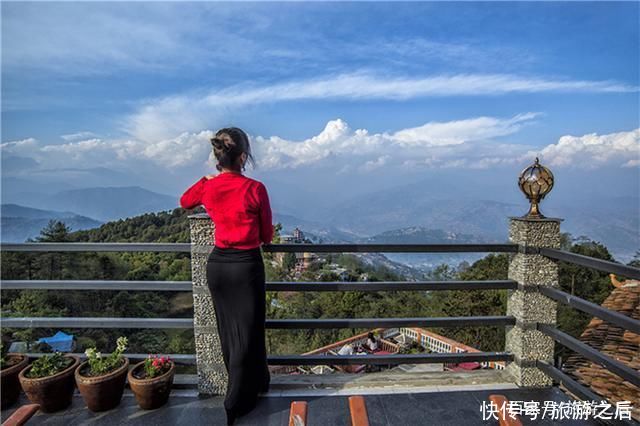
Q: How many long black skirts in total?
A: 1